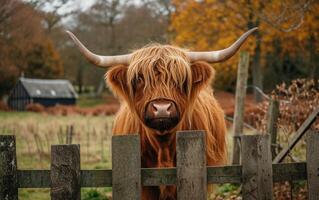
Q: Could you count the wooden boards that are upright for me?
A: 6